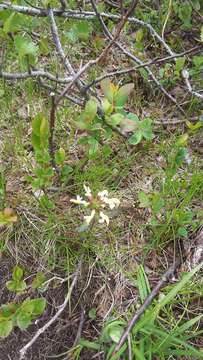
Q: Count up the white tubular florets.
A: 6